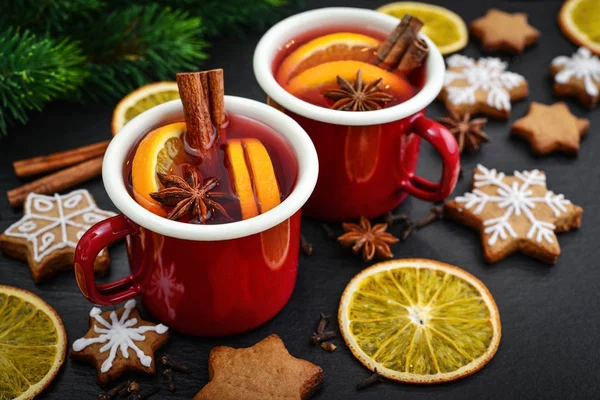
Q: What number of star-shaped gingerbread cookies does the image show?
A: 8